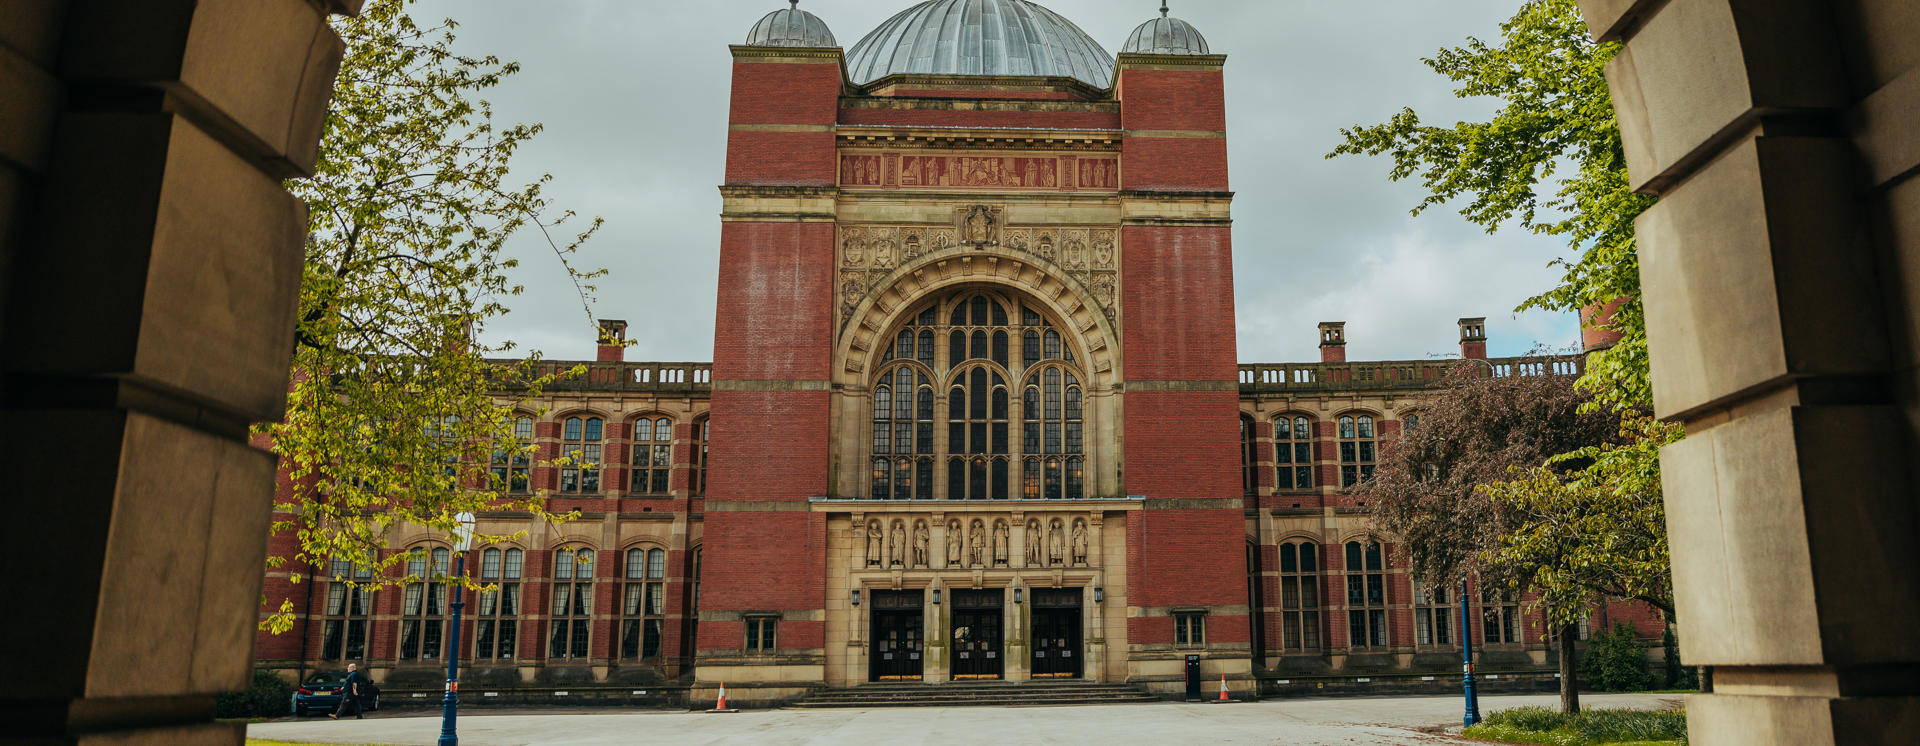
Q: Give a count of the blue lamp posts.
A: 2